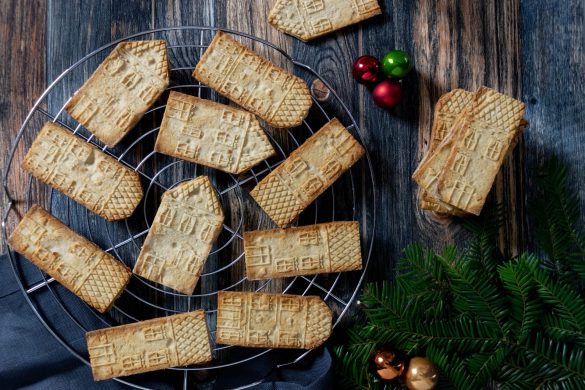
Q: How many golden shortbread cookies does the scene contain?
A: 14